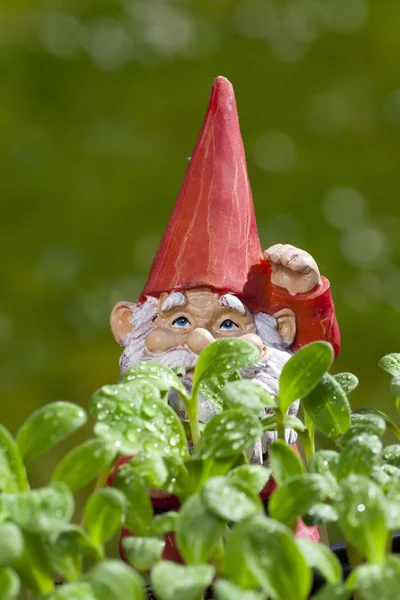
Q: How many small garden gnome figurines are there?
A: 1